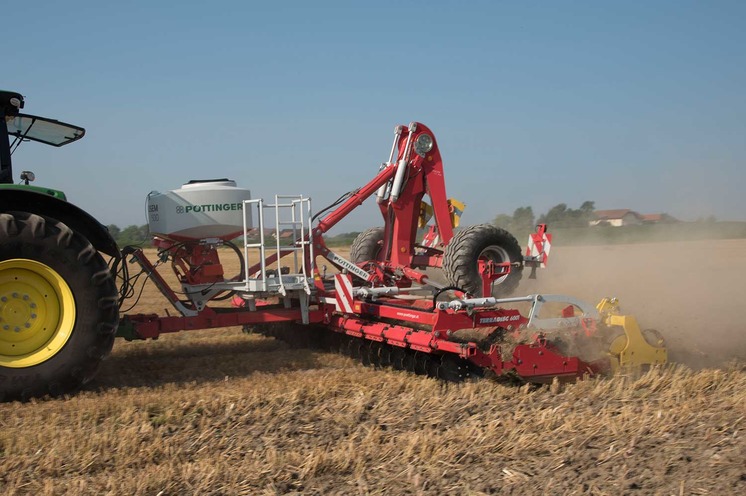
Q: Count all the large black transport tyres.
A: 2